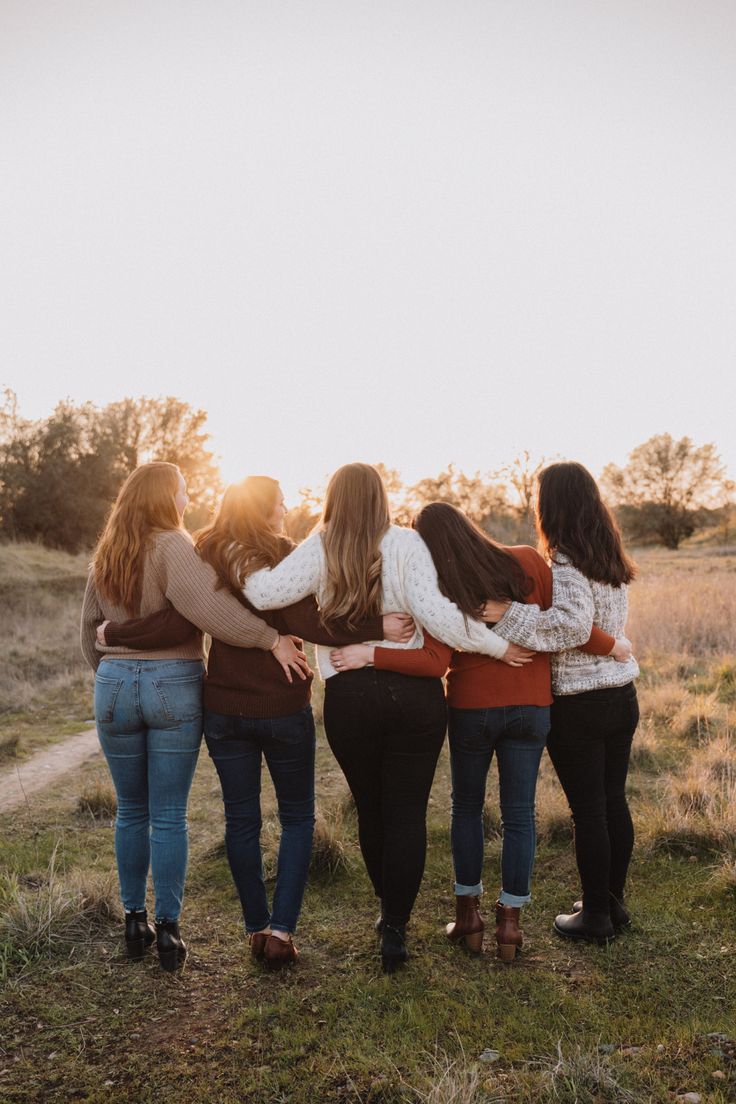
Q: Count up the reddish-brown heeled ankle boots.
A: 2